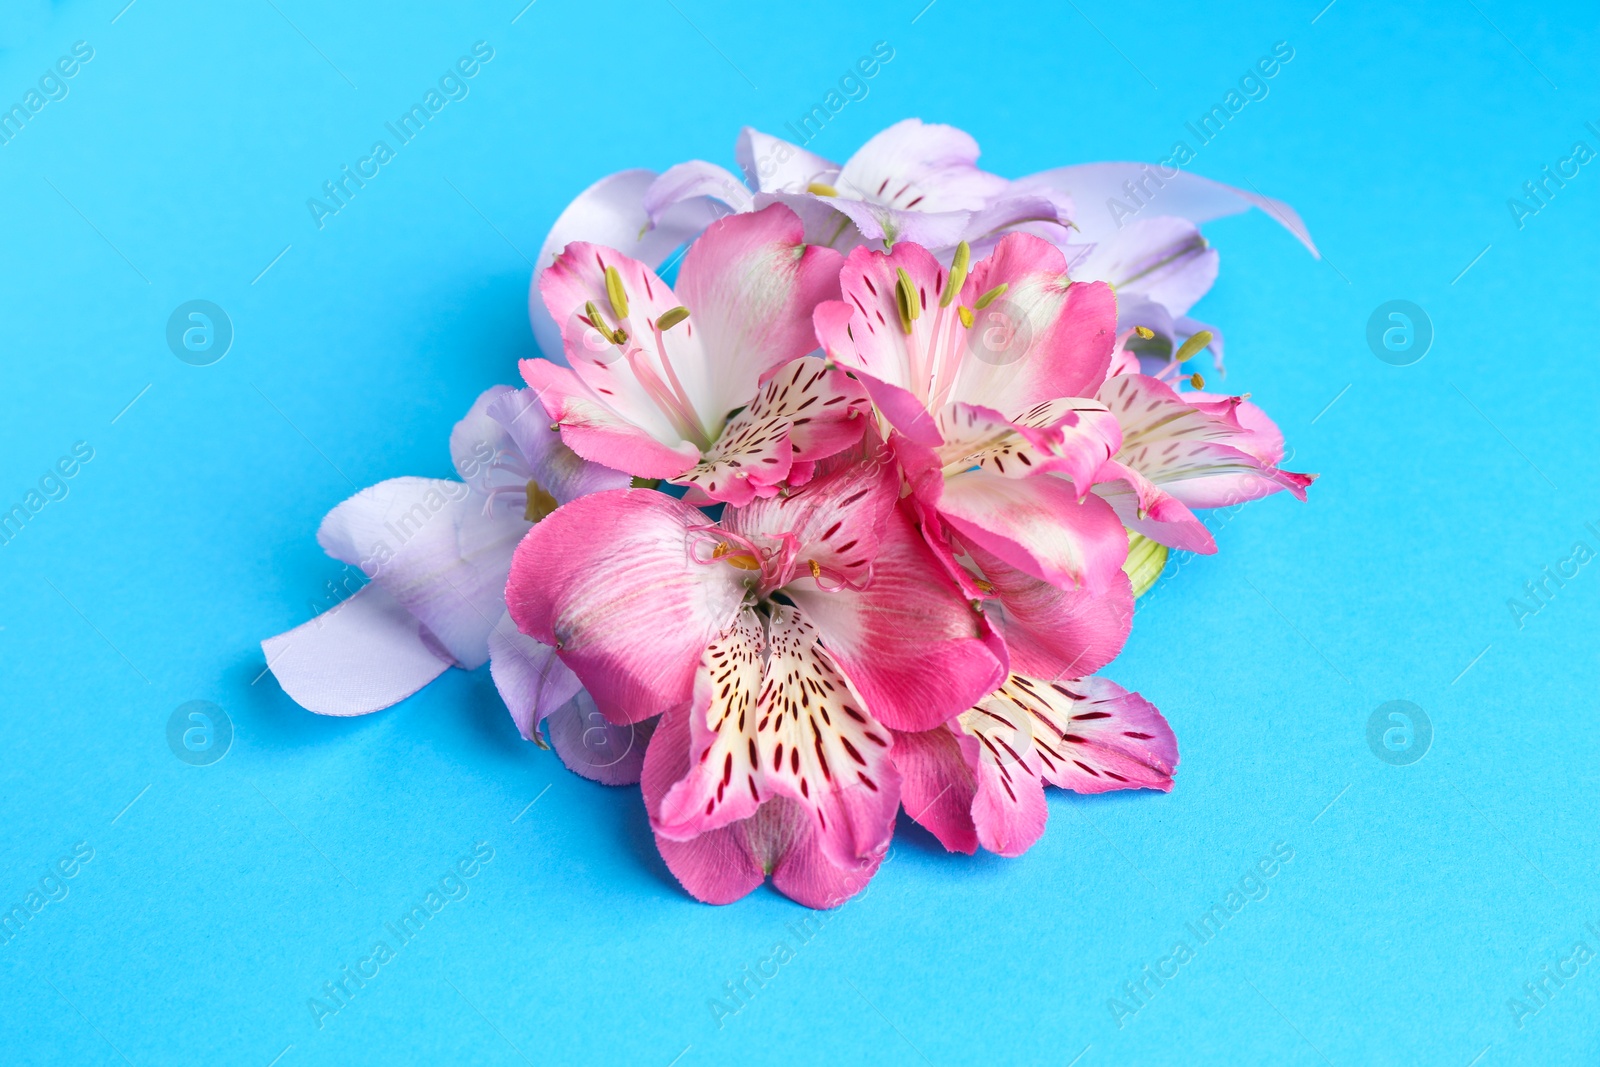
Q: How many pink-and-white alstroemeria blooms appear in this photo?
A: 5